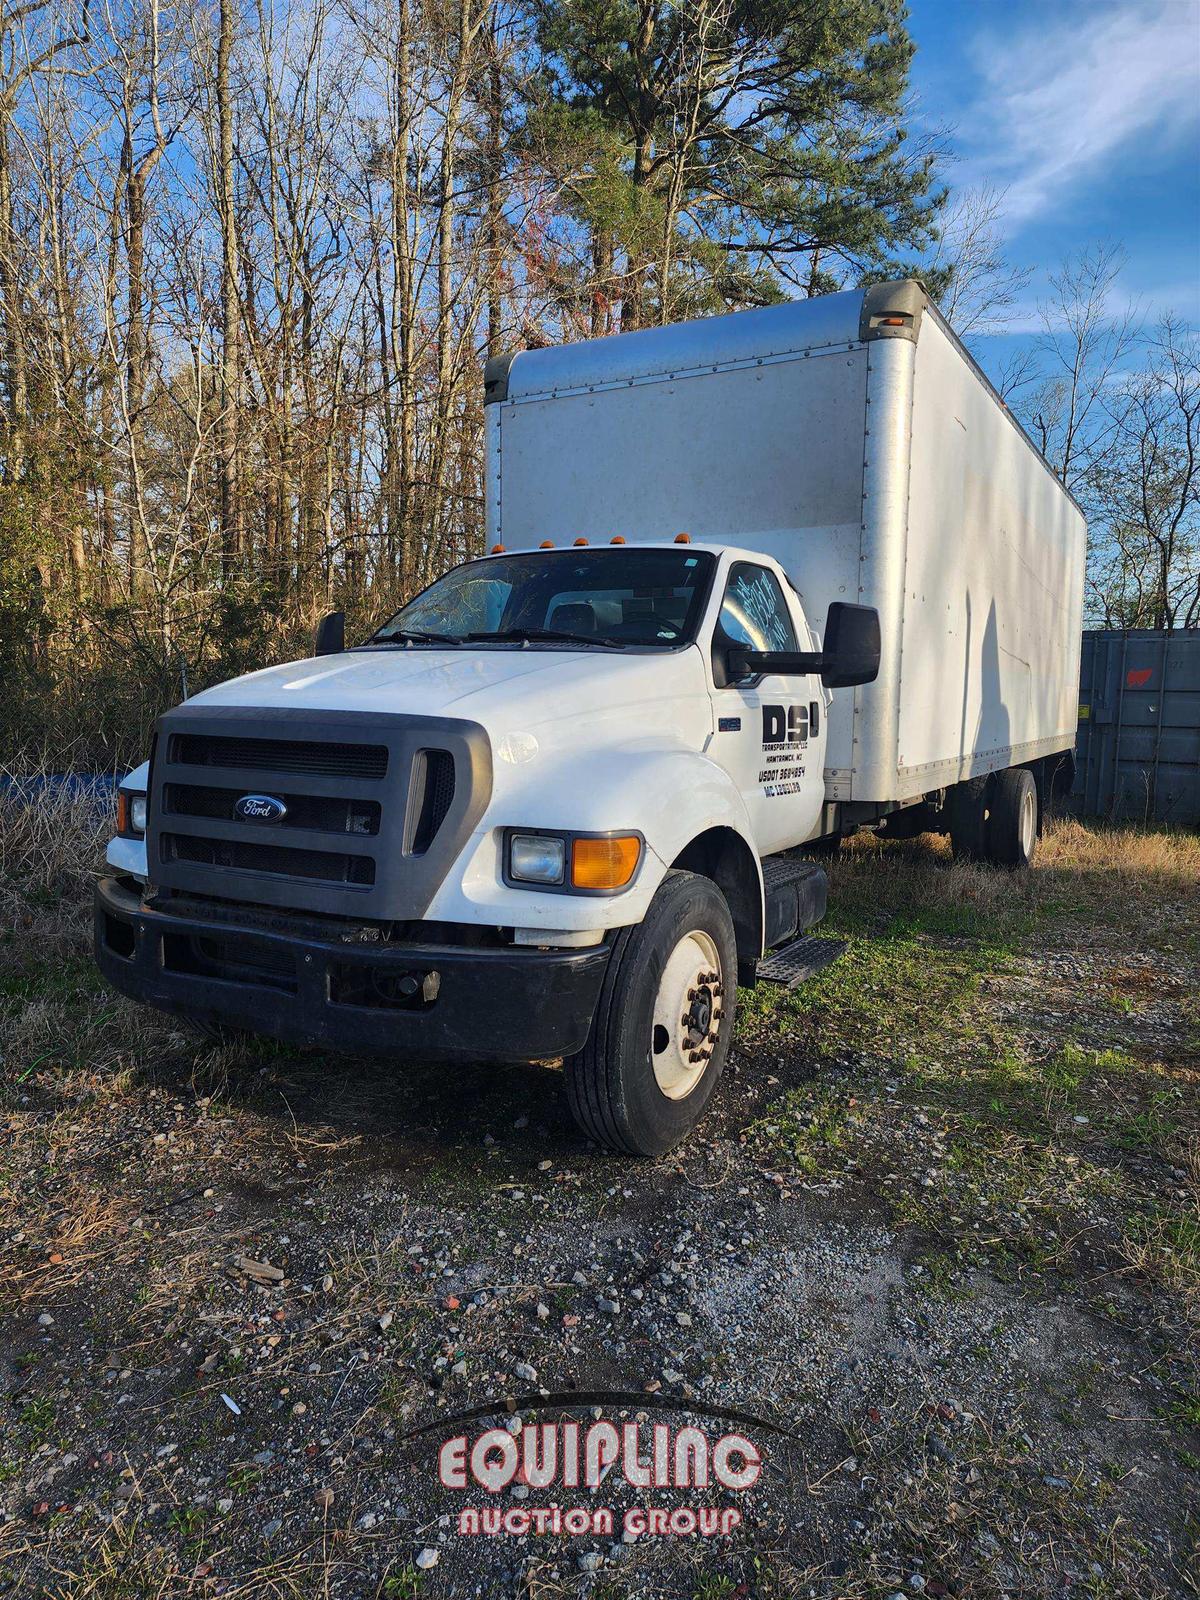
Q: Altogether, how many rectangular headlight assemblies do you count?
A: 2